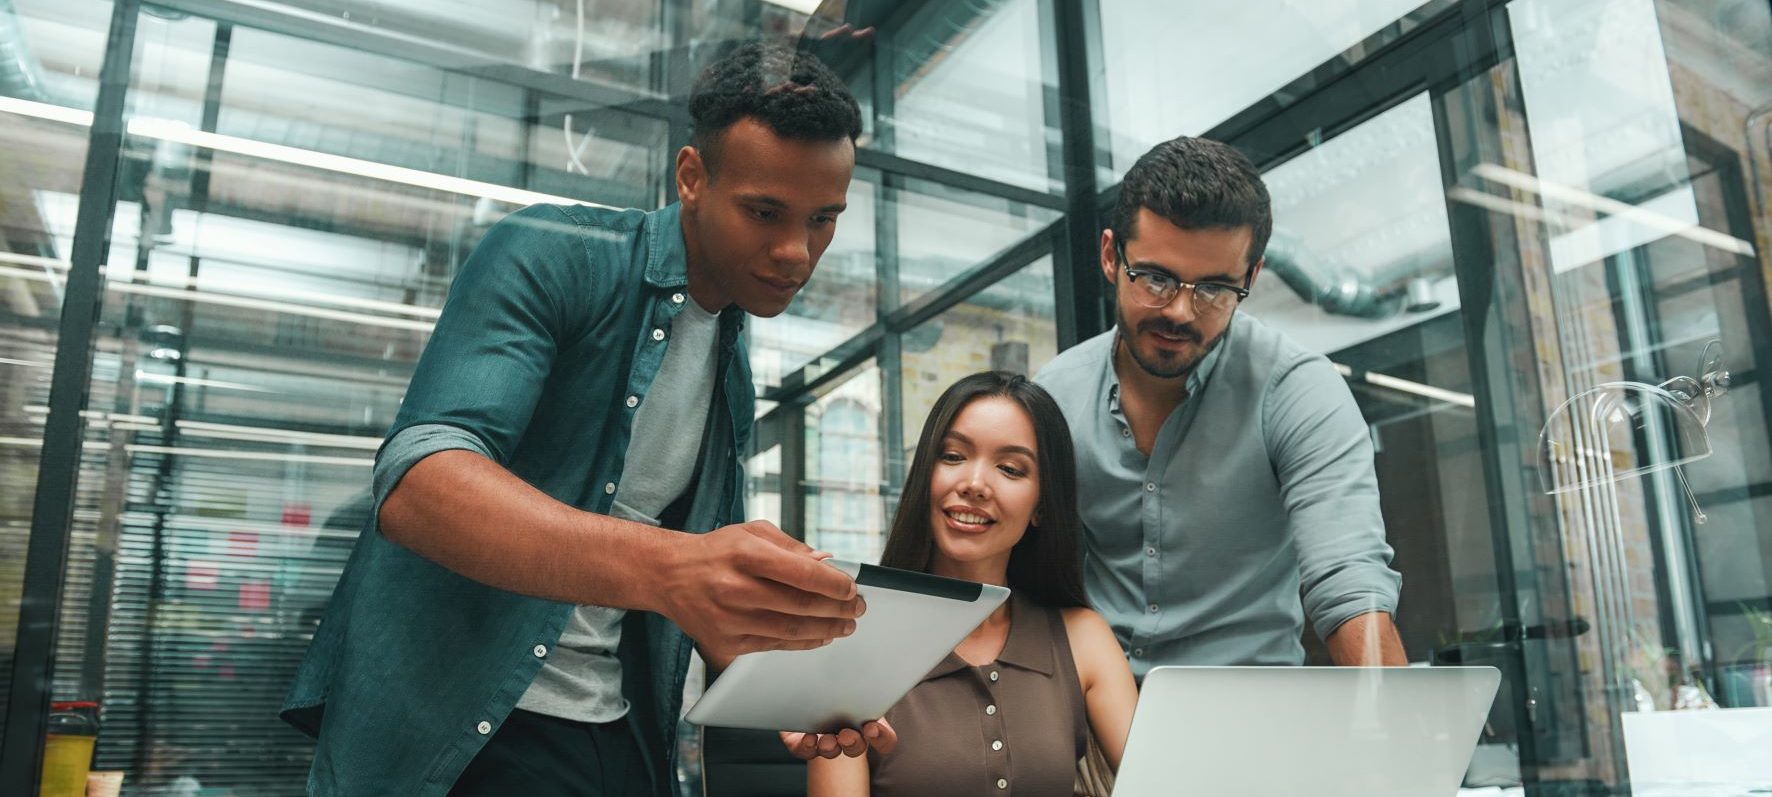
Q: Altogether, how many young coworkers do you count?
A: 3